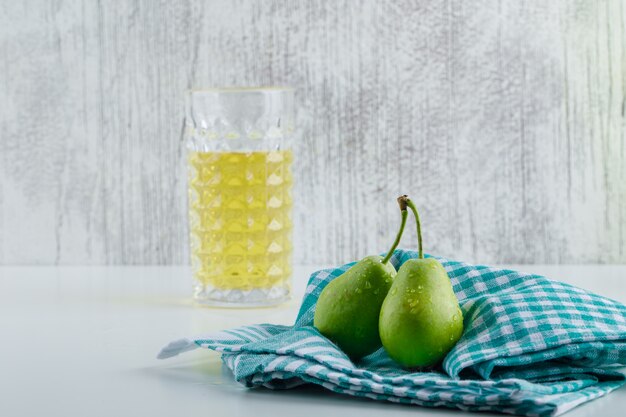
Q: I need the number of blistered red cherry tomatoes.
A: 0